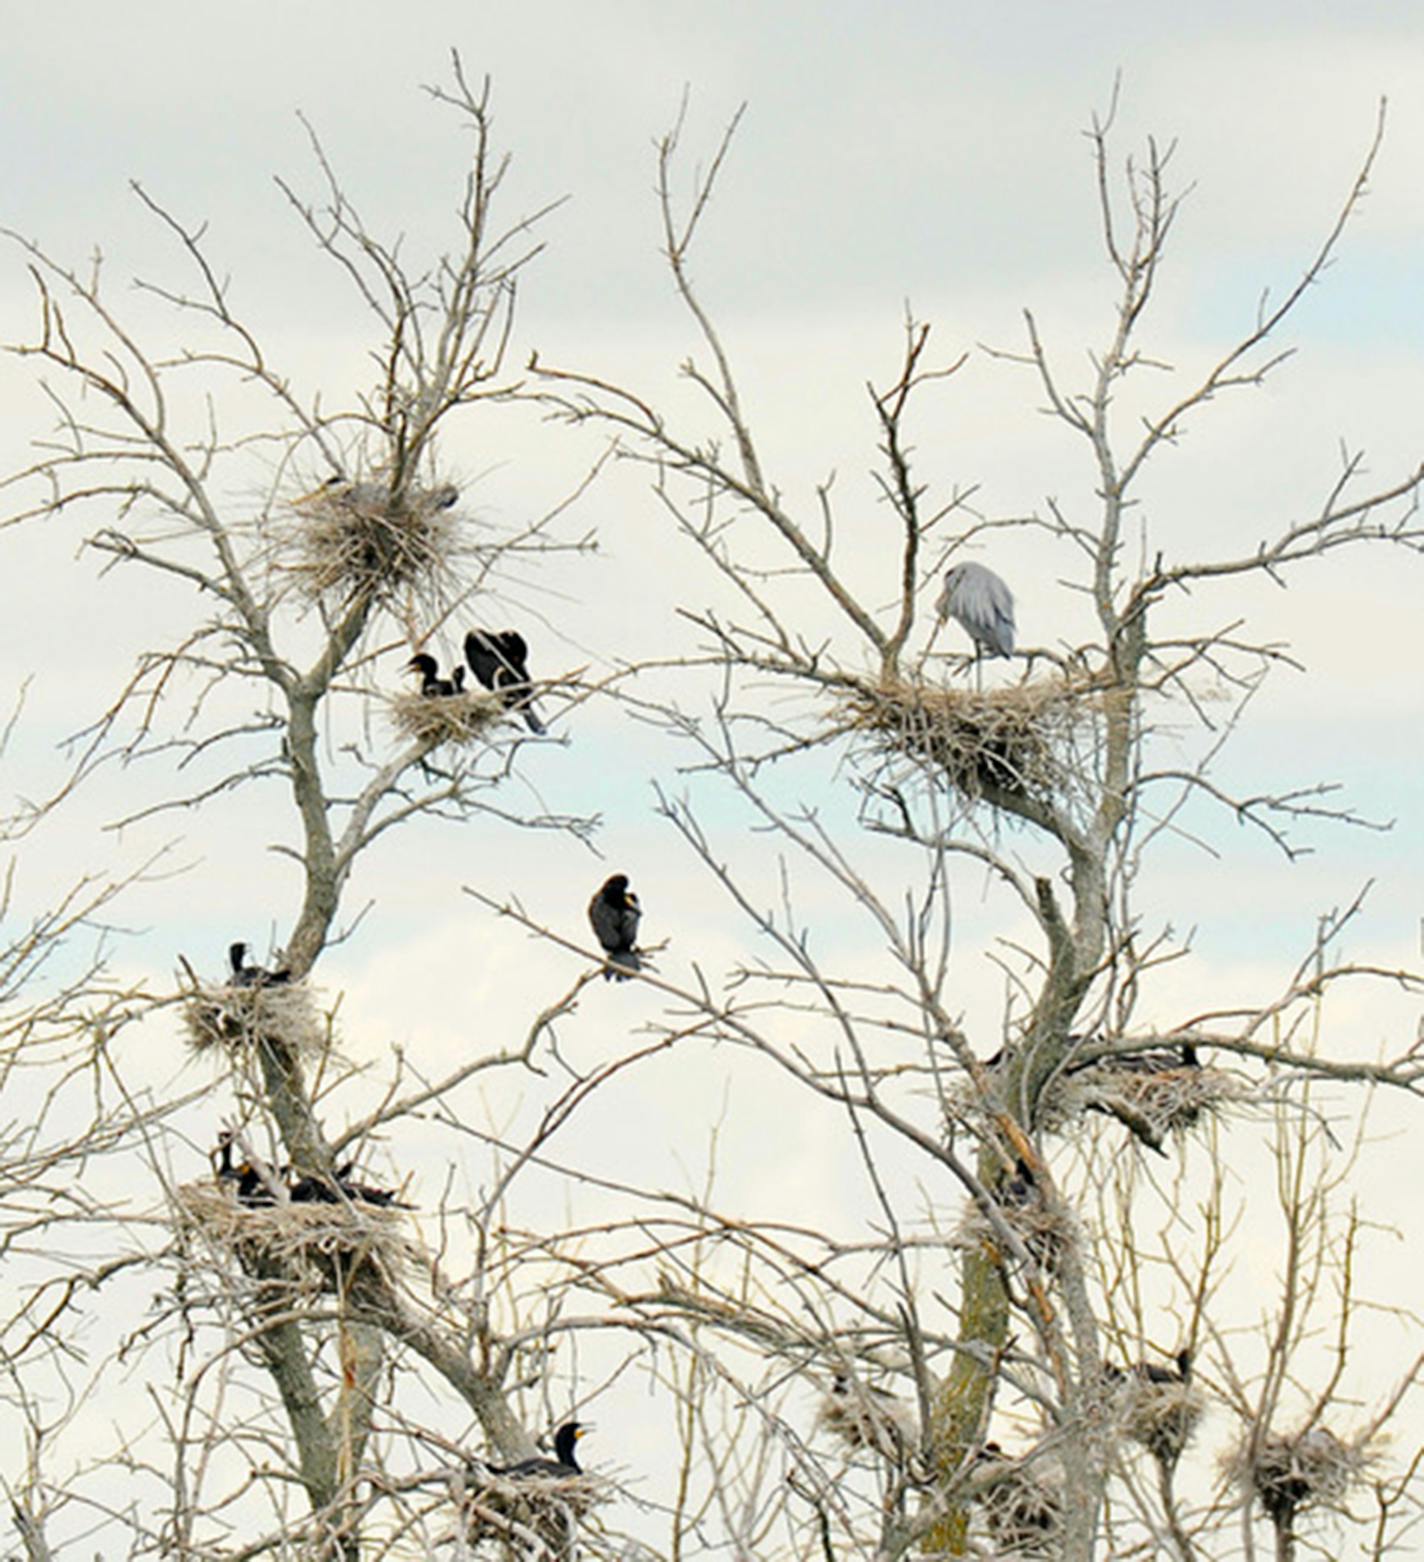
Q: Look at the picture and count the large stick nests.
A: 12